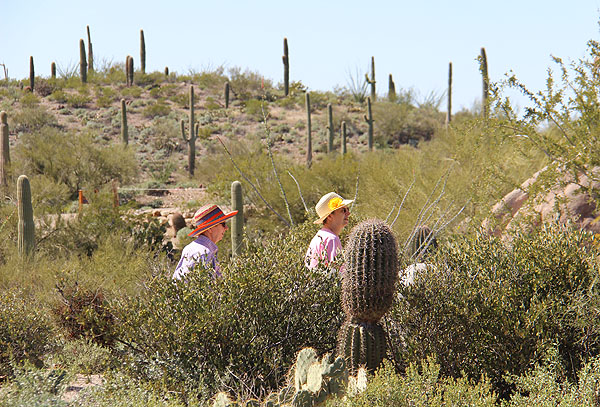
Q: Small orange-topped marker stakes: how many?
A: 2